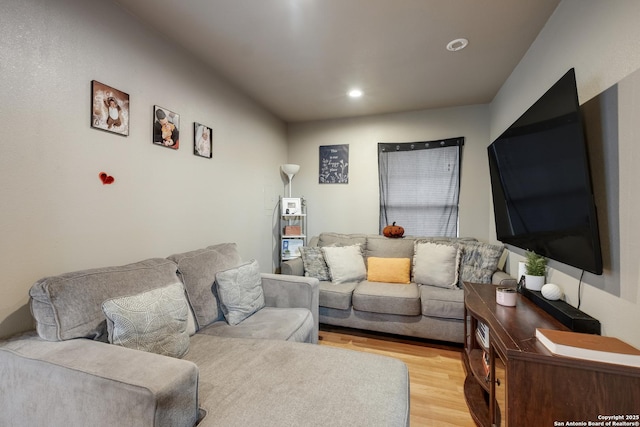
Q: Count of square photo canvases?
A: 3